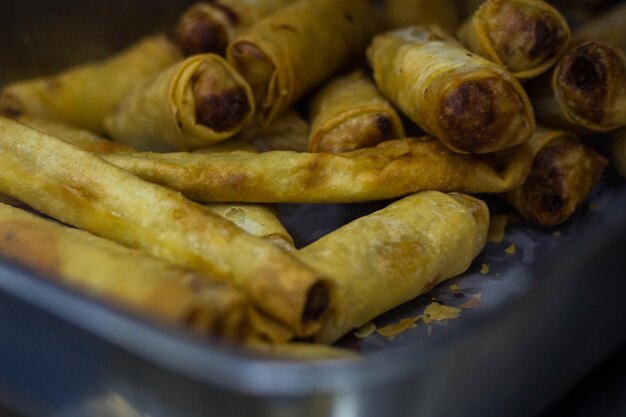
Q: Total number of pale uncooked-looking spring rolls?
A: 0